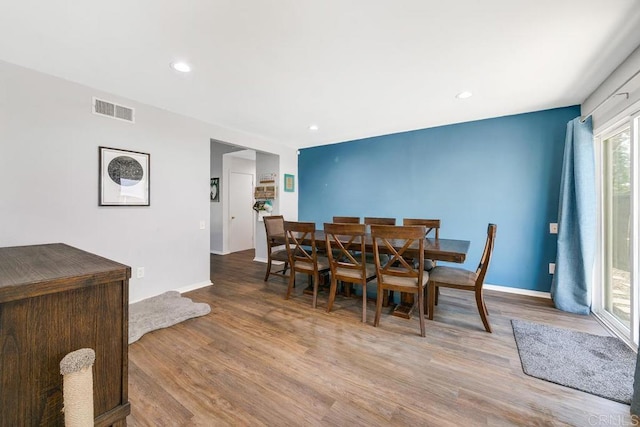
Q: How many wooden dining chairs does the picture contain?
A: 8